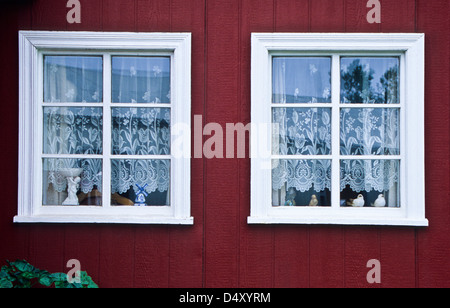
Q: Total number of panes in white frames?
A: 12